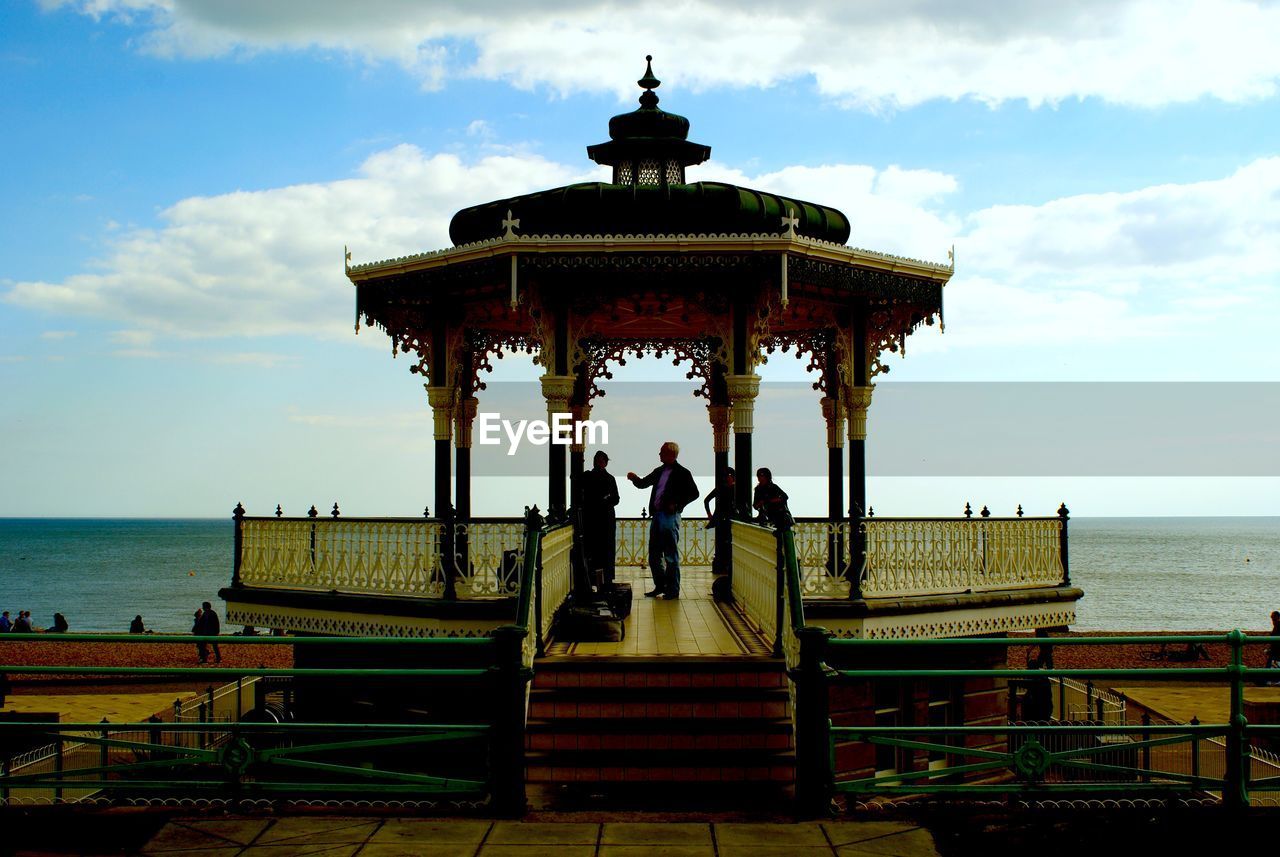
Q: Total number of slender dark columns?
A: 8